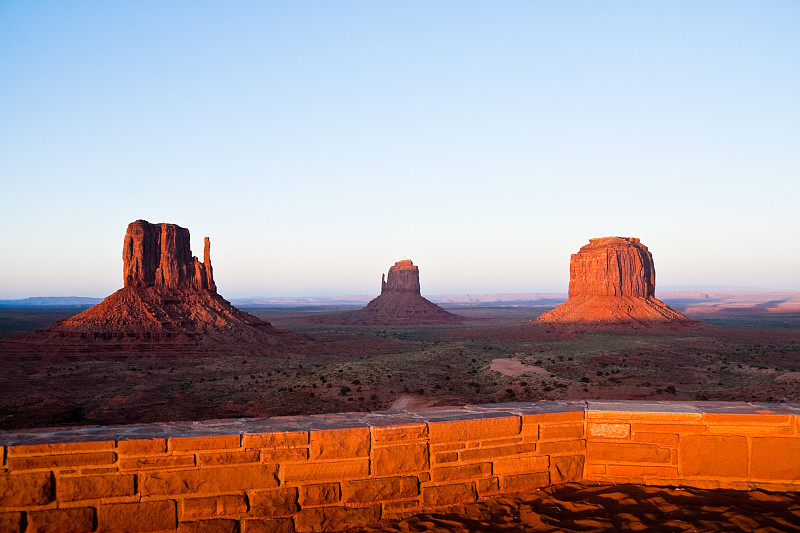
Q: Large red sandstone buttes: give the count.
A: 3